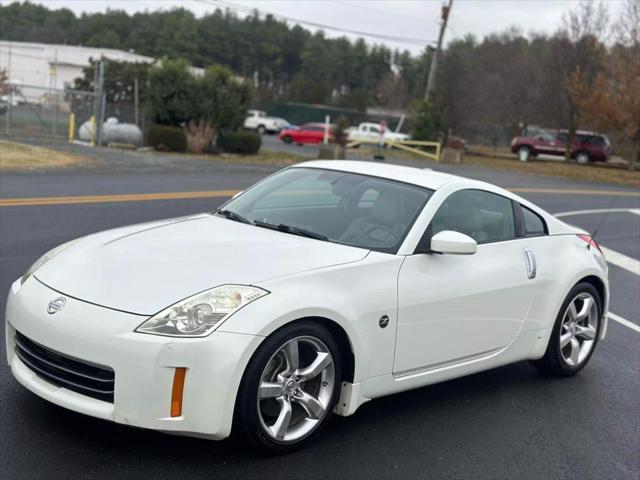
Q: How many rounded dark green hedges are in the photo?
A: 2